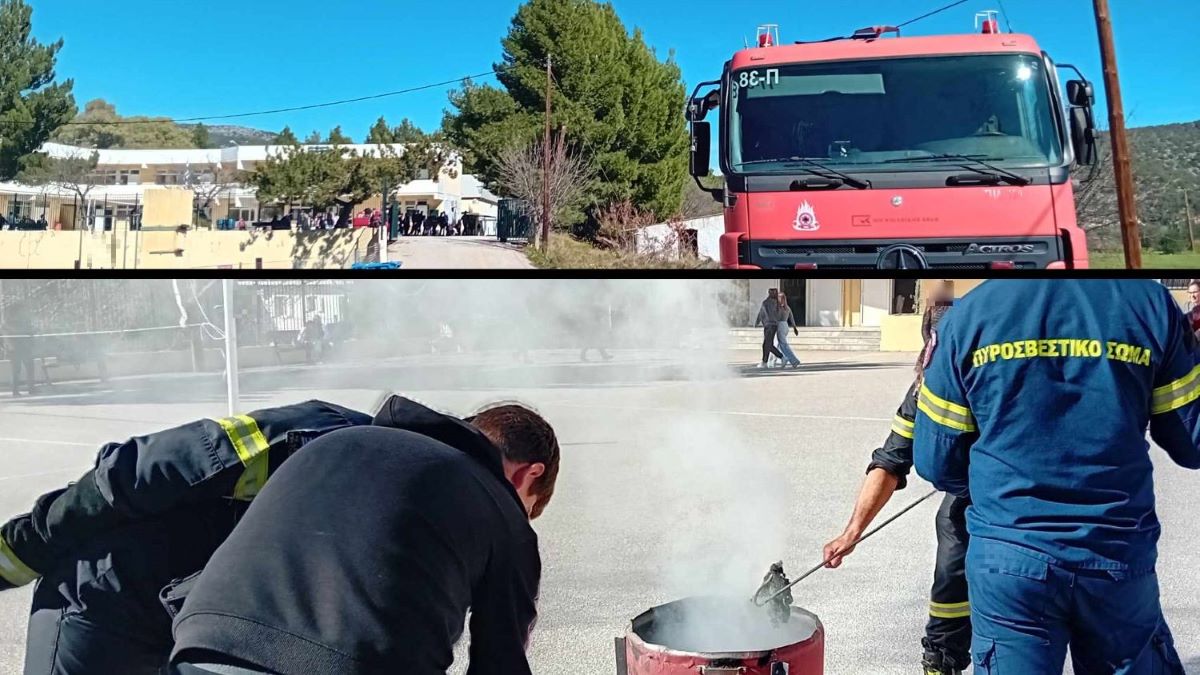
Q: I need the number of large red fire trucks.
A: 1